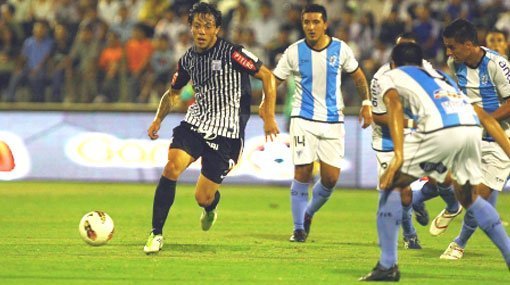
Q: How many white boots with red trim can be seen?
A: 2